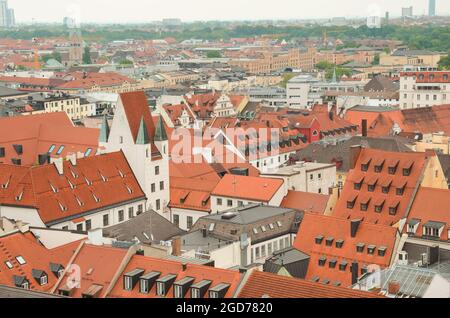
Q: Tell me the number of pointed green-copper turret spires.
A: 3